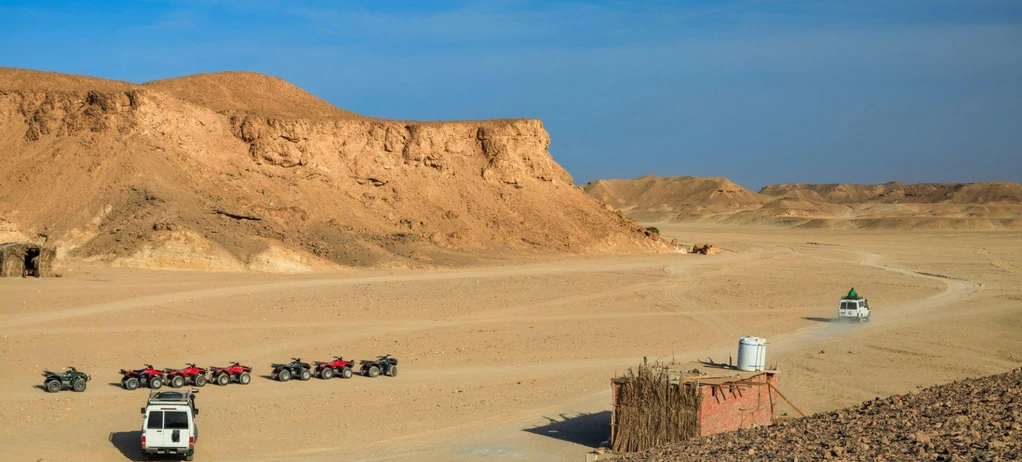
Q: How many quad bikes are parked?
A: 7